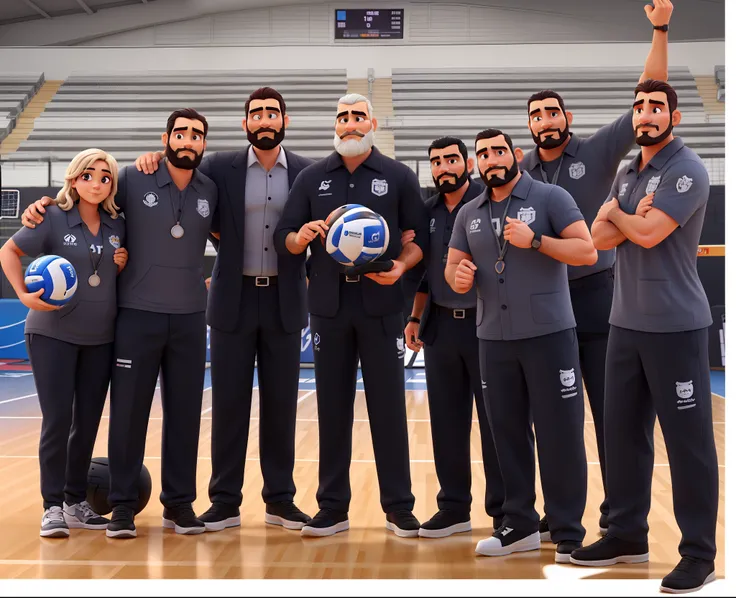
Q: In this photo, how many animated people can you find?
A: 8